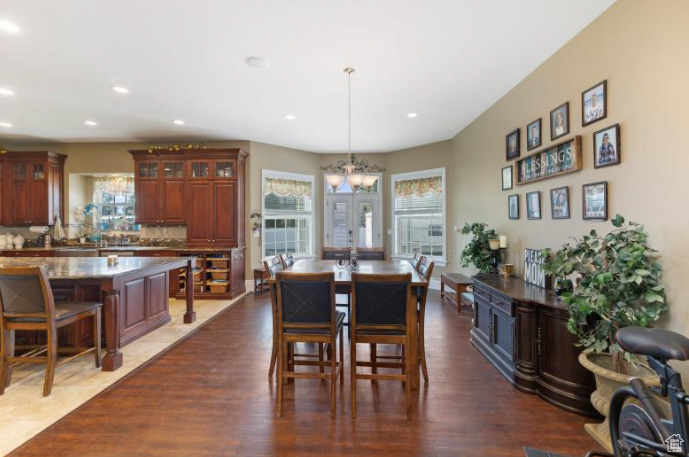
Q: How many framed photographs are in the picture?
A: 10